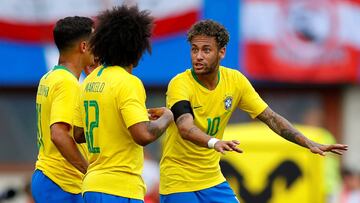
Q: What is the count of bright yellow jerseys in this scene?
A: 3